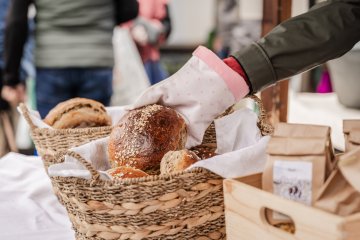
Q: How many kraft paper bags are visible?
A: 3